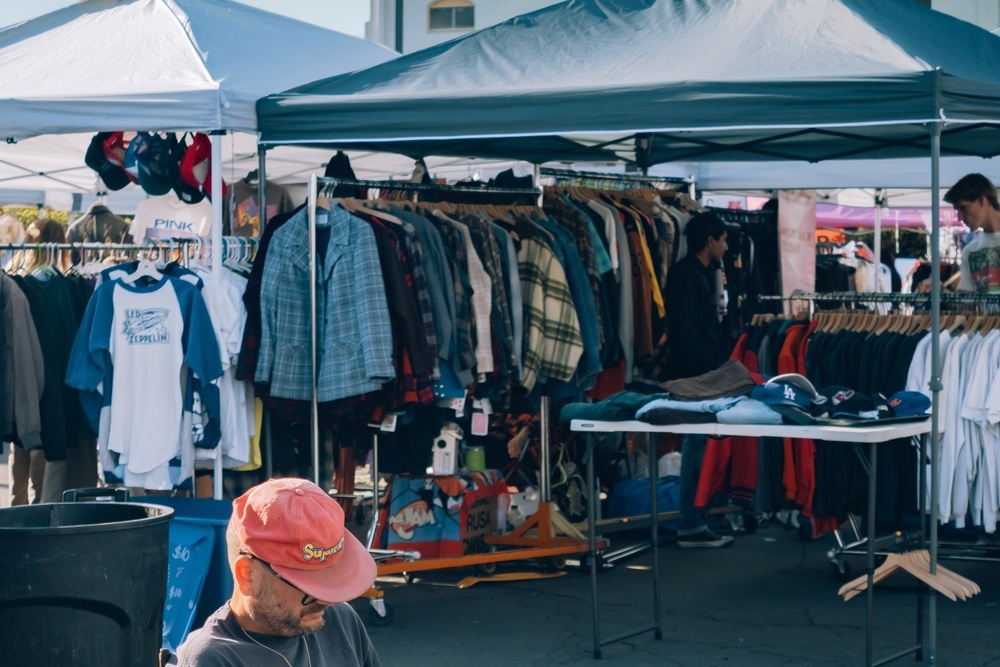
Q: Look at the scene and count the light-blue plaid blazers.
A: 1